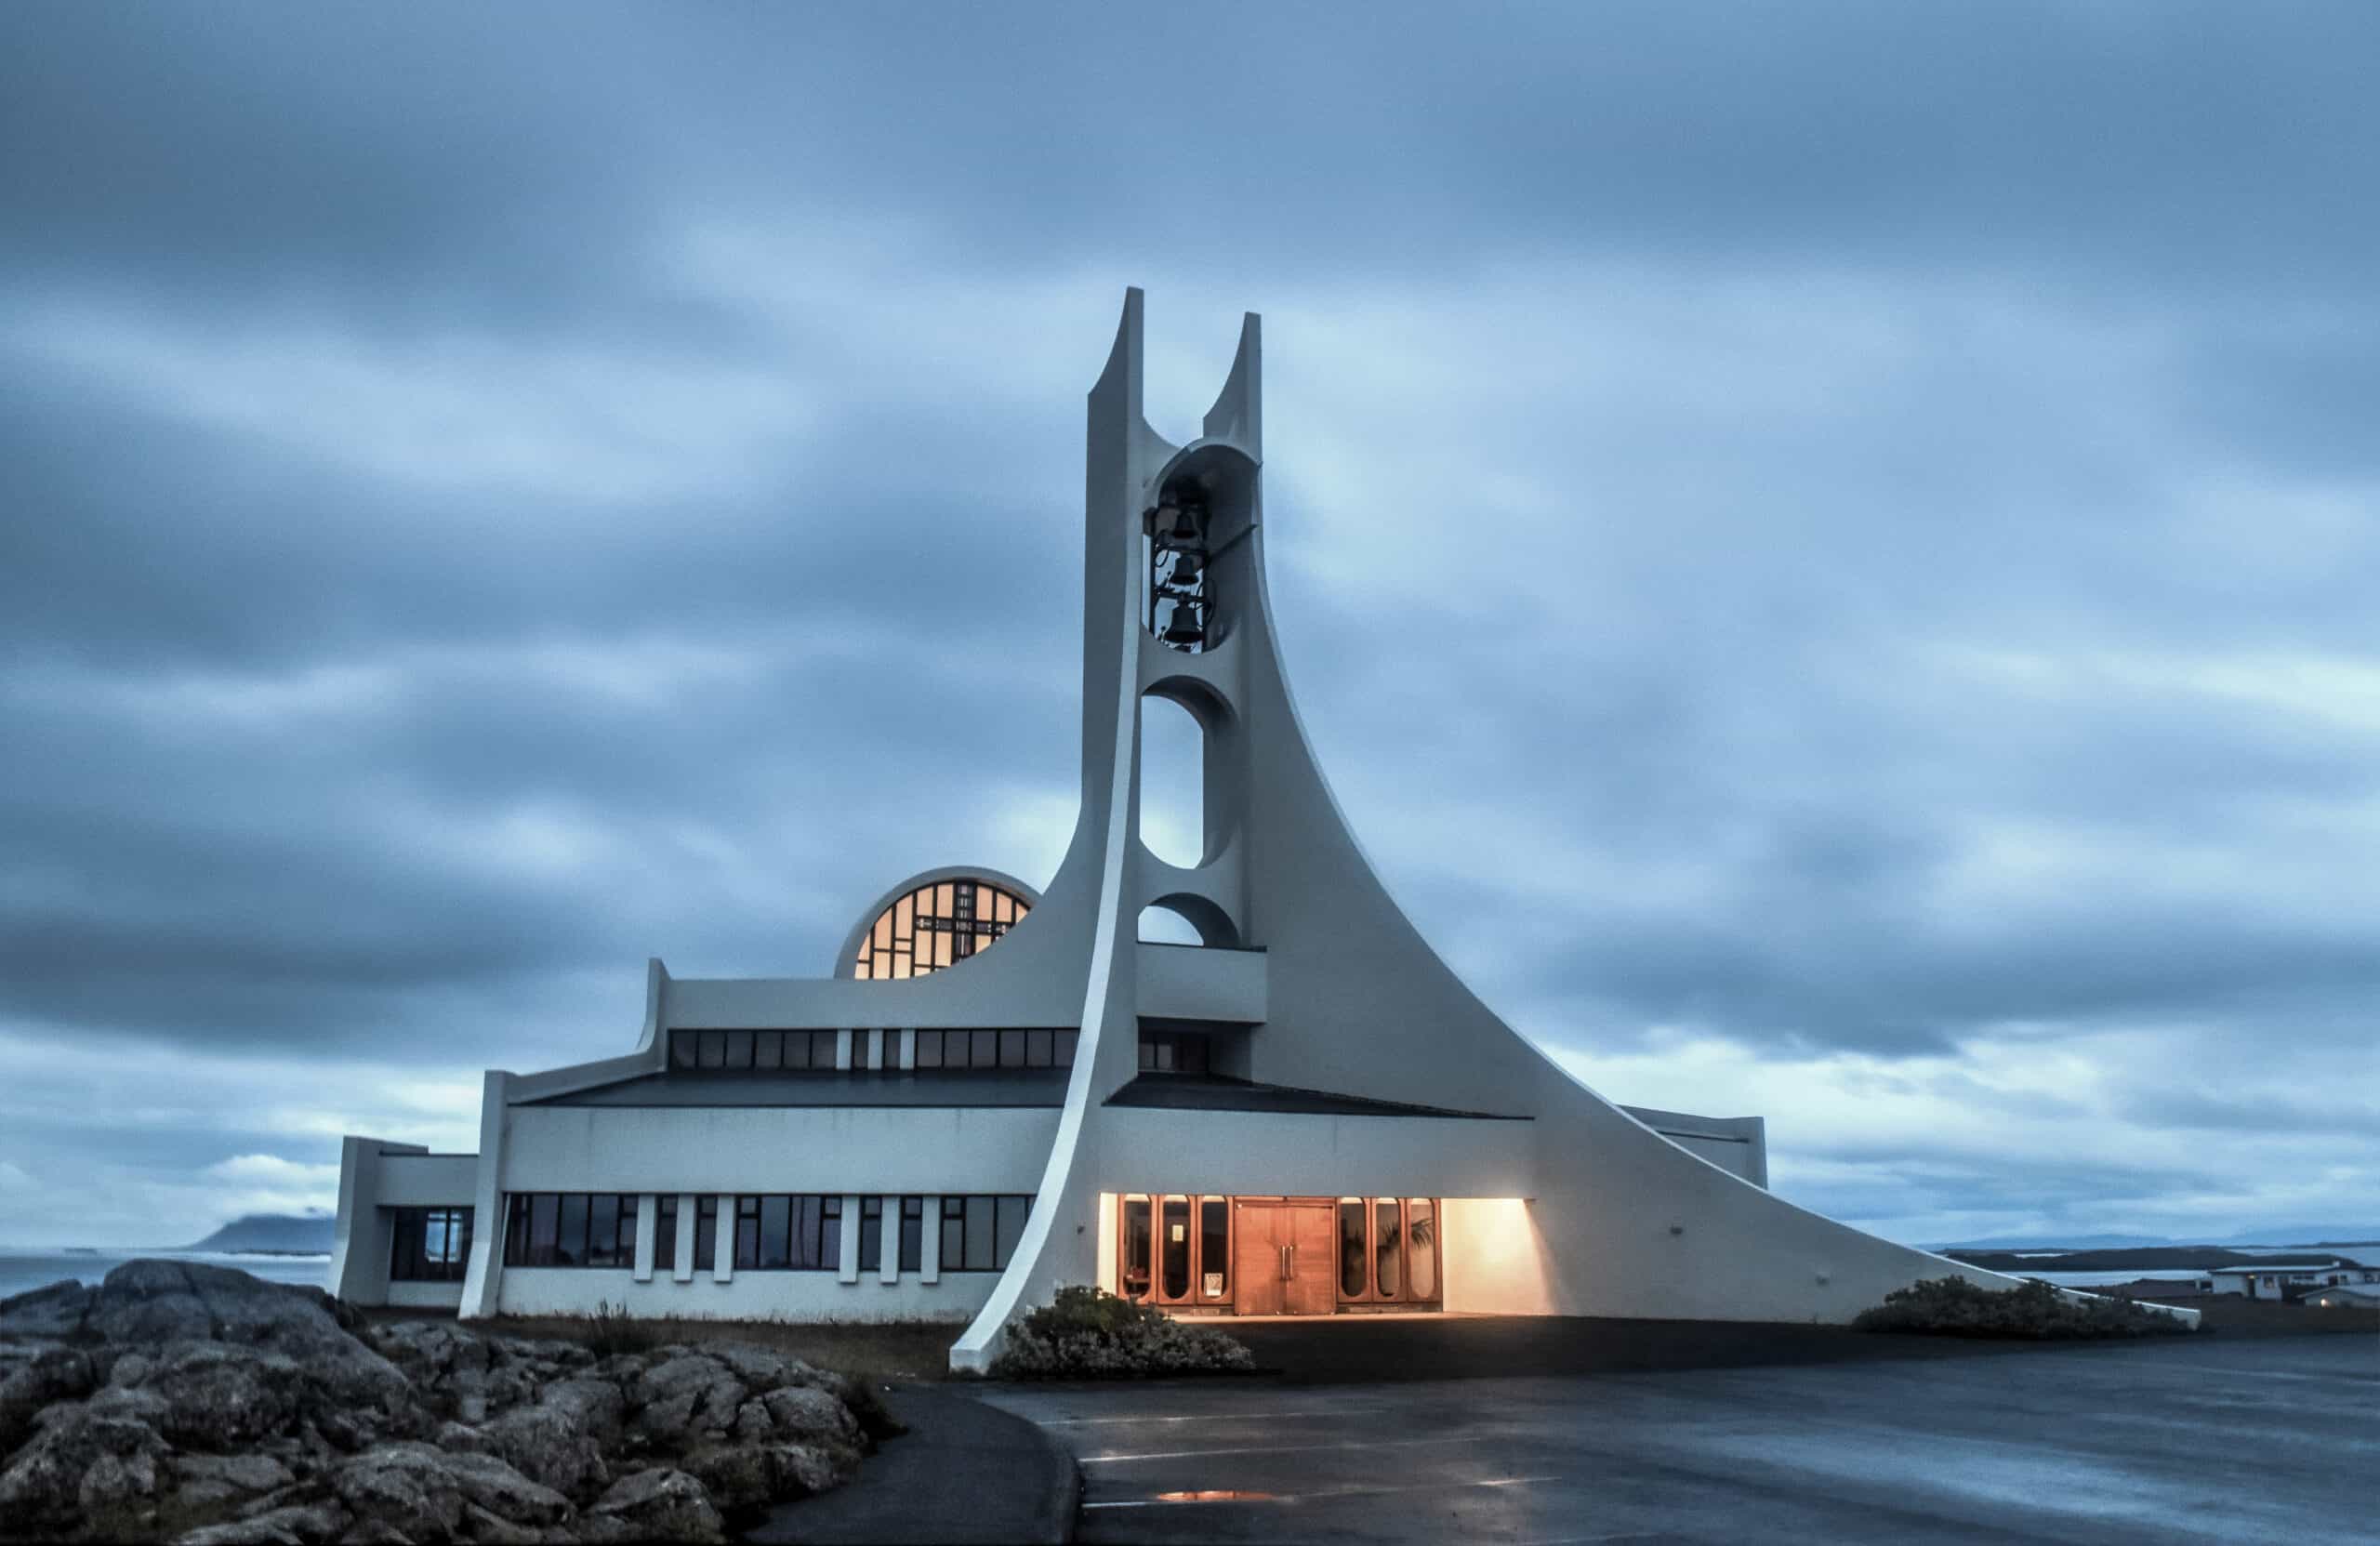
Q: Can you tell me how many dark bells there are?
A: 3